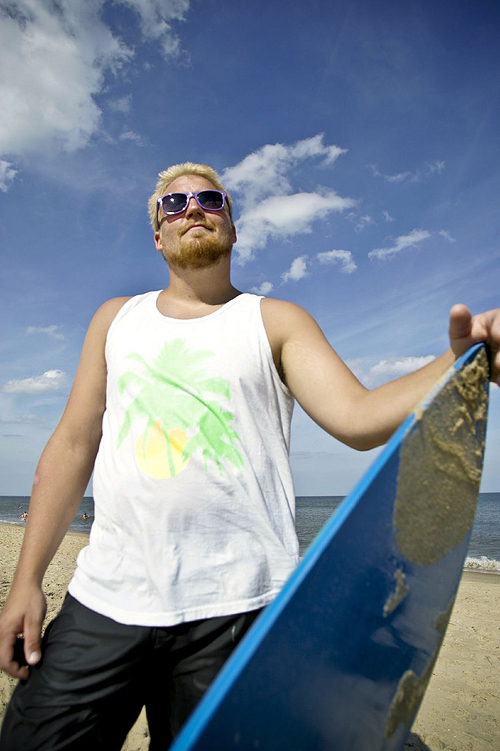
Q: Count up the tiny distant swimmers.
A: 3